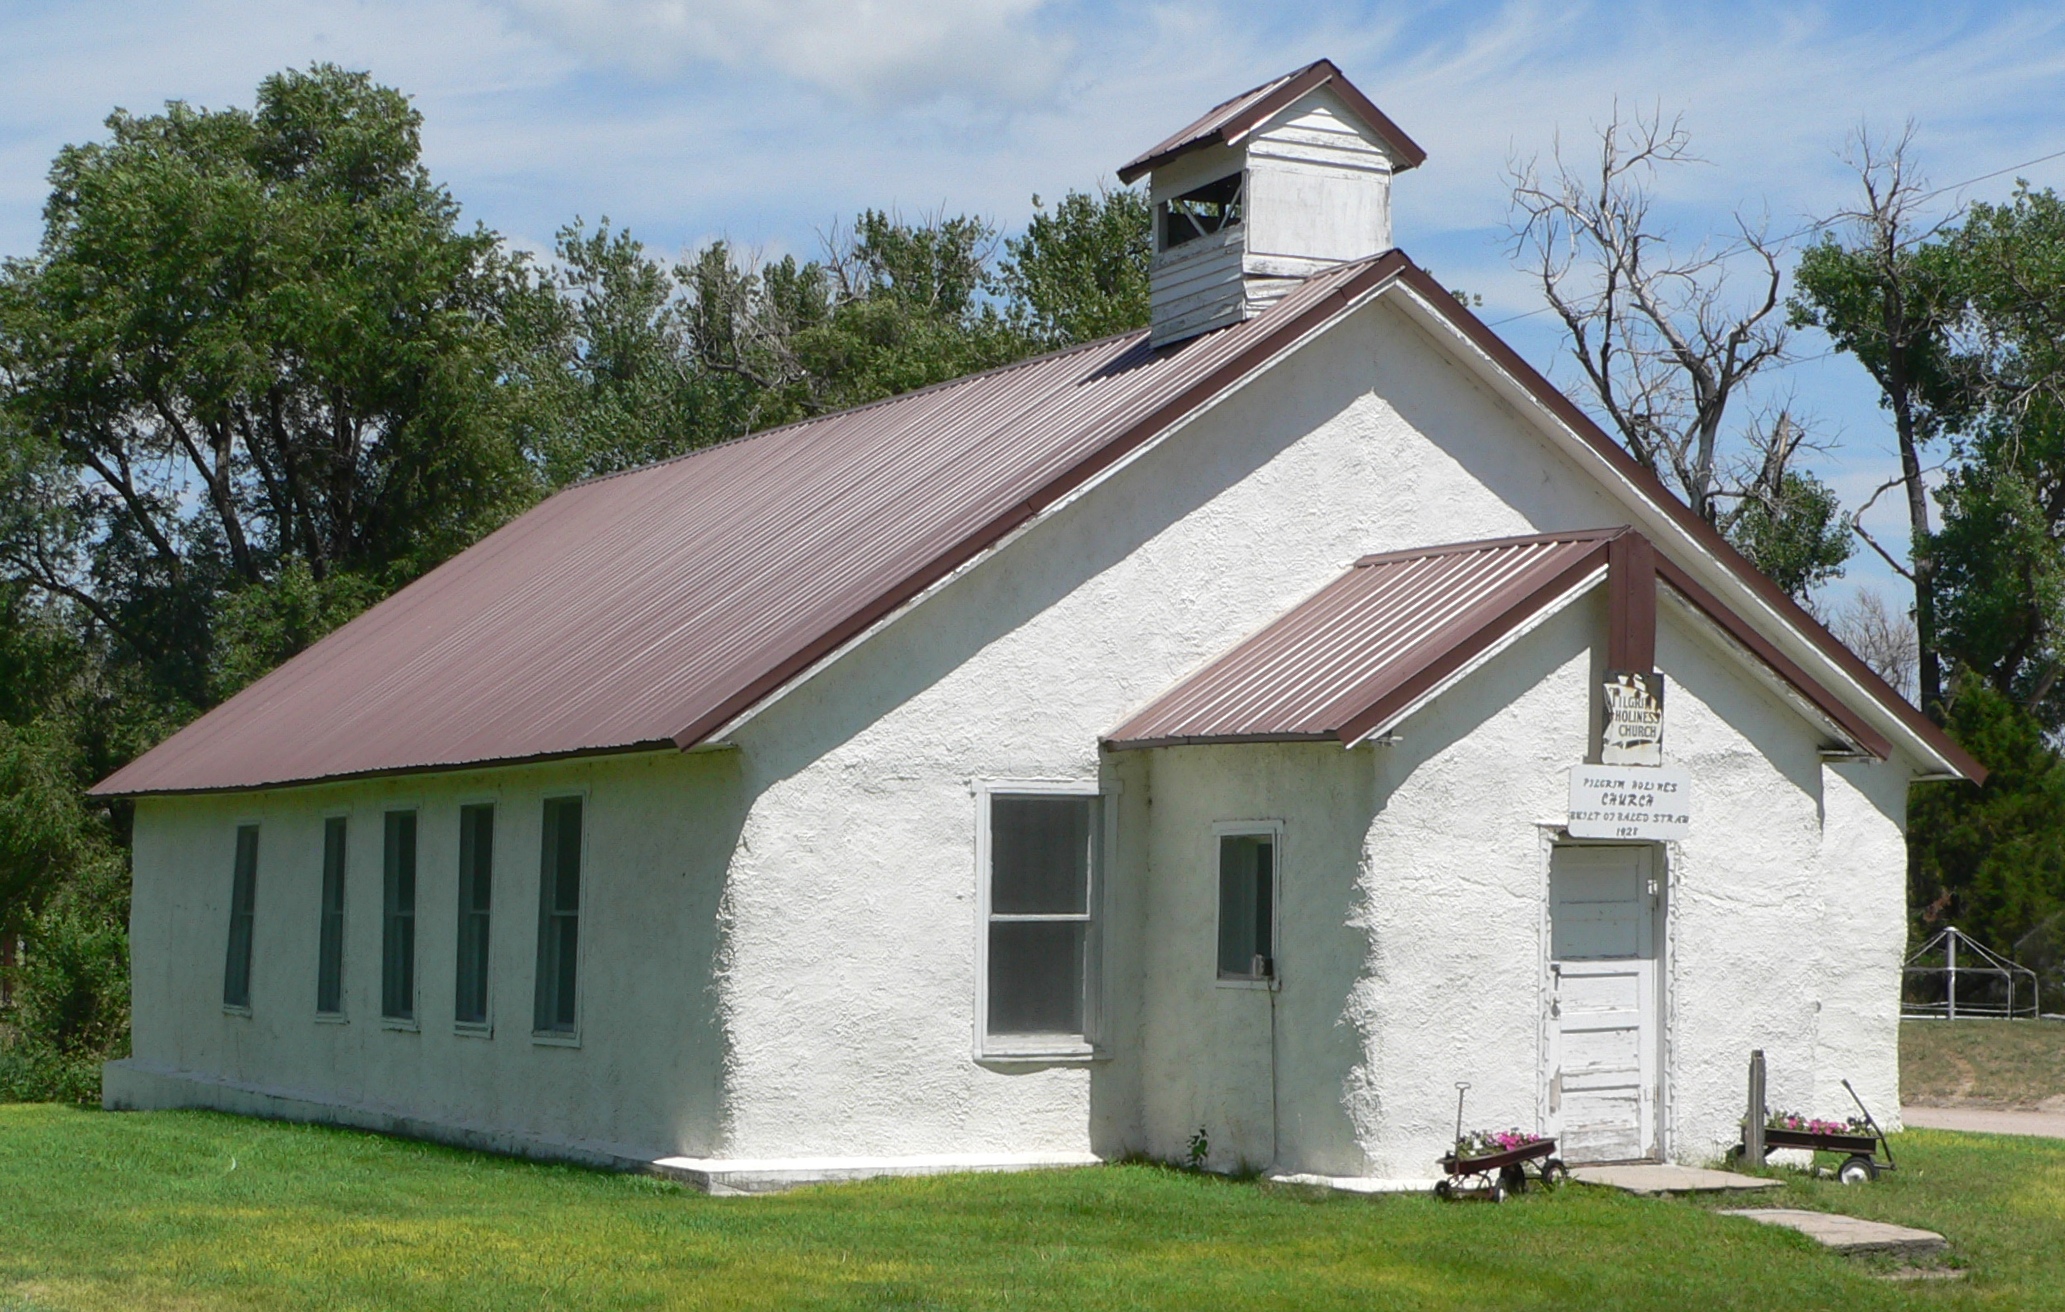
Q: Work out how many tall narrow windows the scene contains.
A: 5